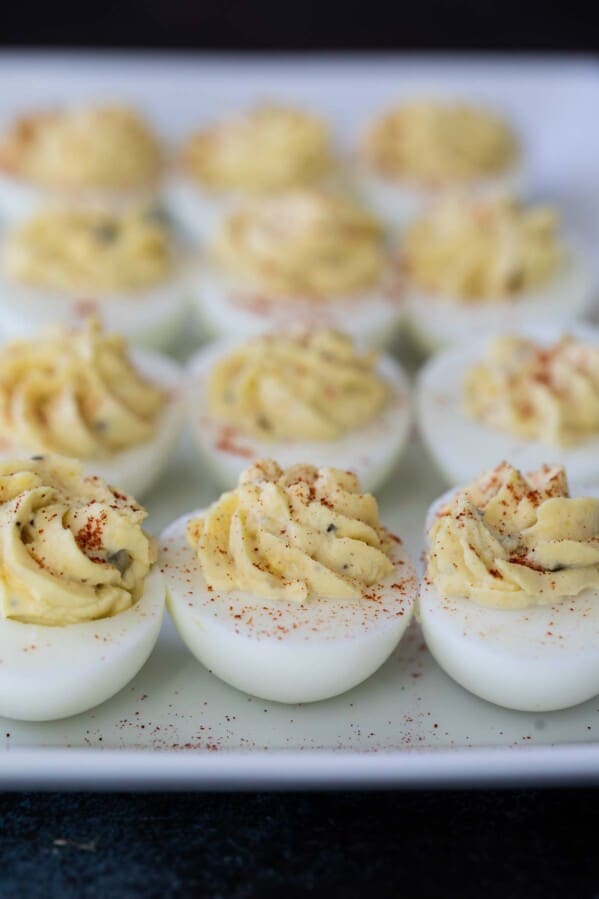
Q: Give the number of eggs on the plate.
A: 12